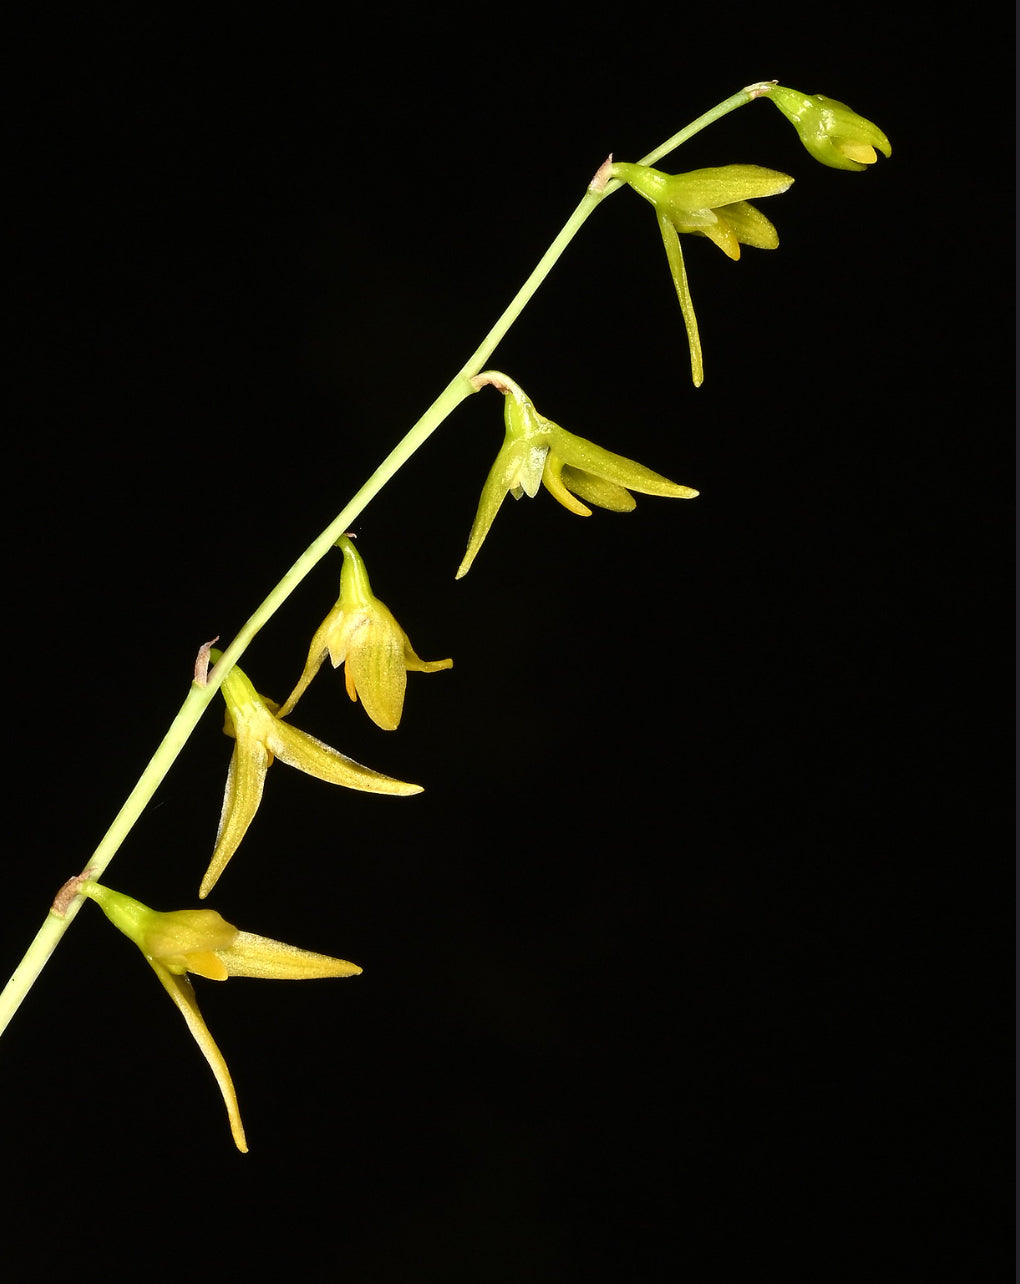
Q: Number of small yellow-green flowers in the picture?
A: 6